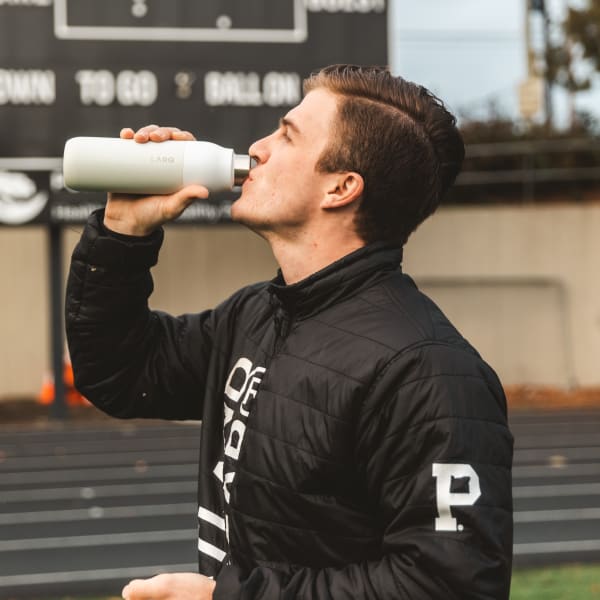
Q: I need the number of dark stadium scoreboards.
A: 1